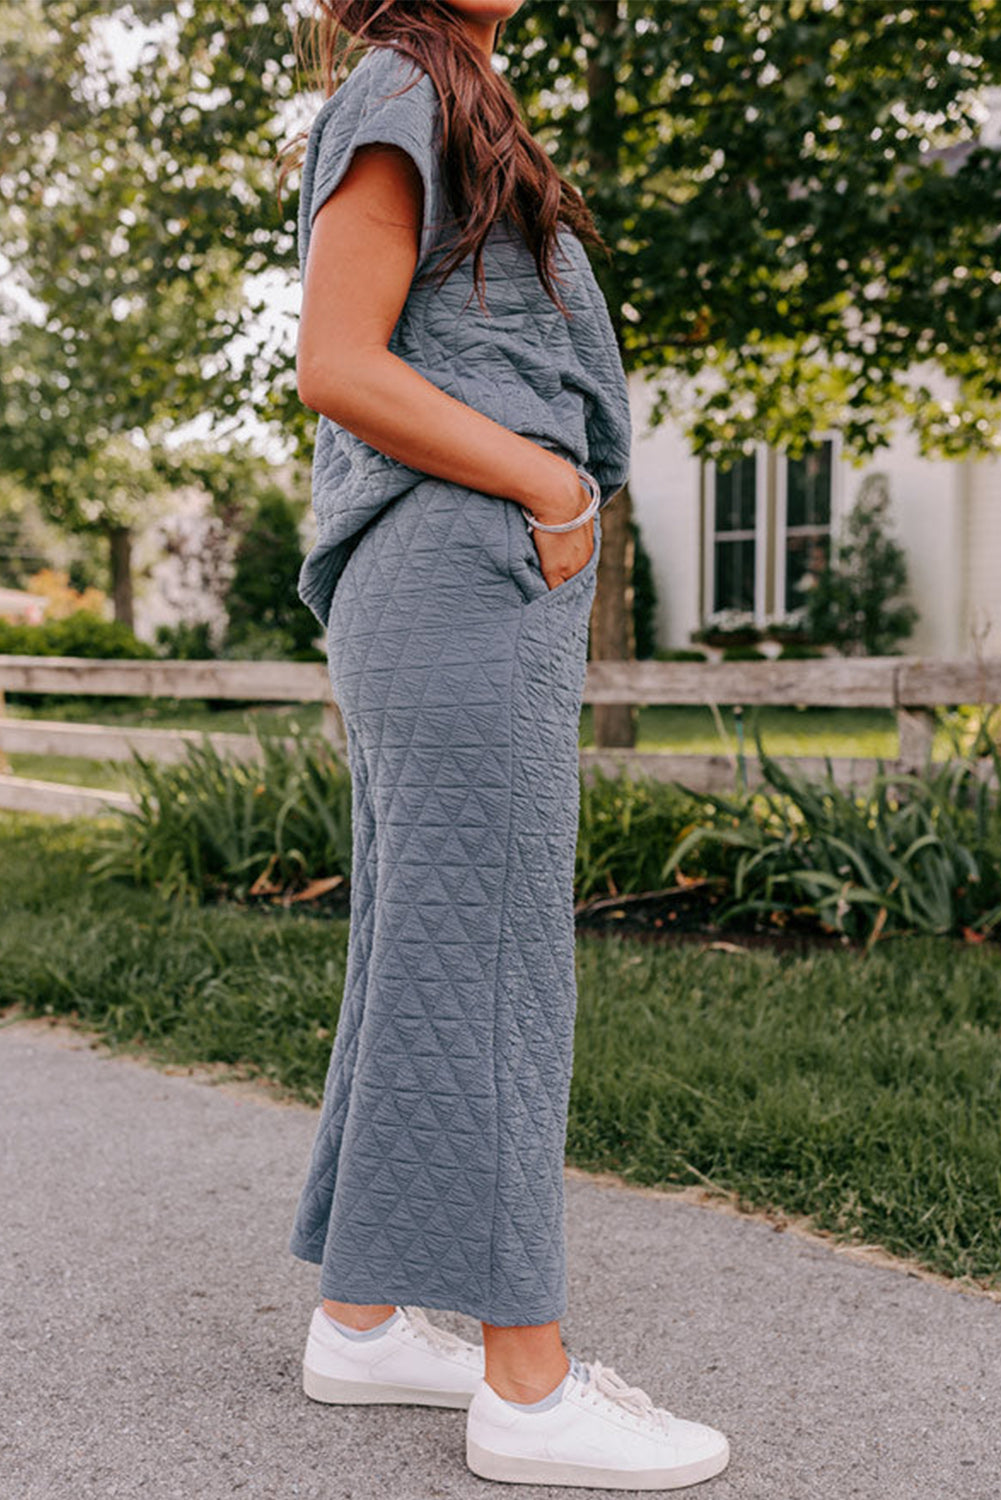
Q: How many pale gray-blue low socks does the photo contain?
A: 2